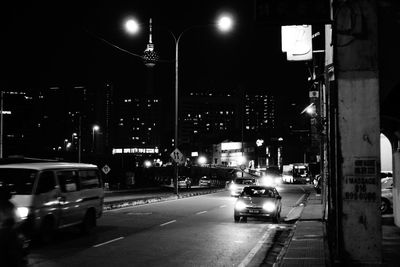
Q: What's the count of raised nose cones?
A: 0